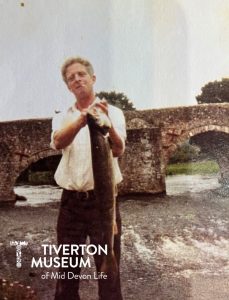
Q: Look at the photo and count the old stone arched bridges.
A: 1